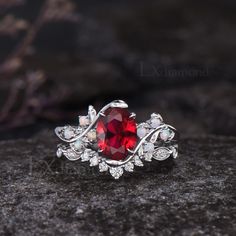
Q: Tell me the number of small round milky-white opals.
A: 8